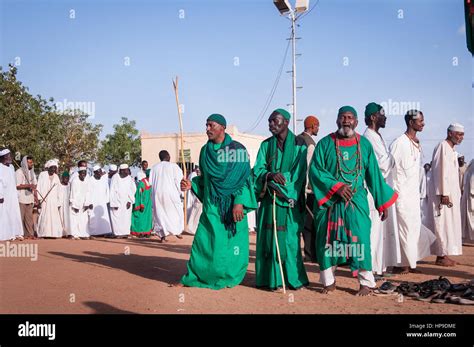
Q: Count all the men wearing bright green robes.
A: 4